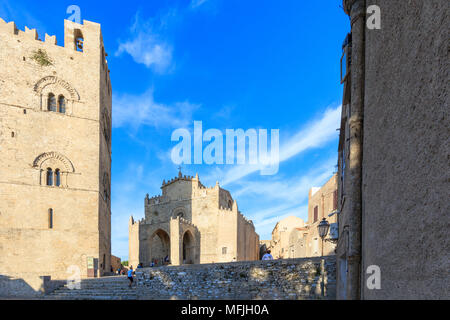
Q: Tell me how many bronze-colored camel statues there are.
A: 0